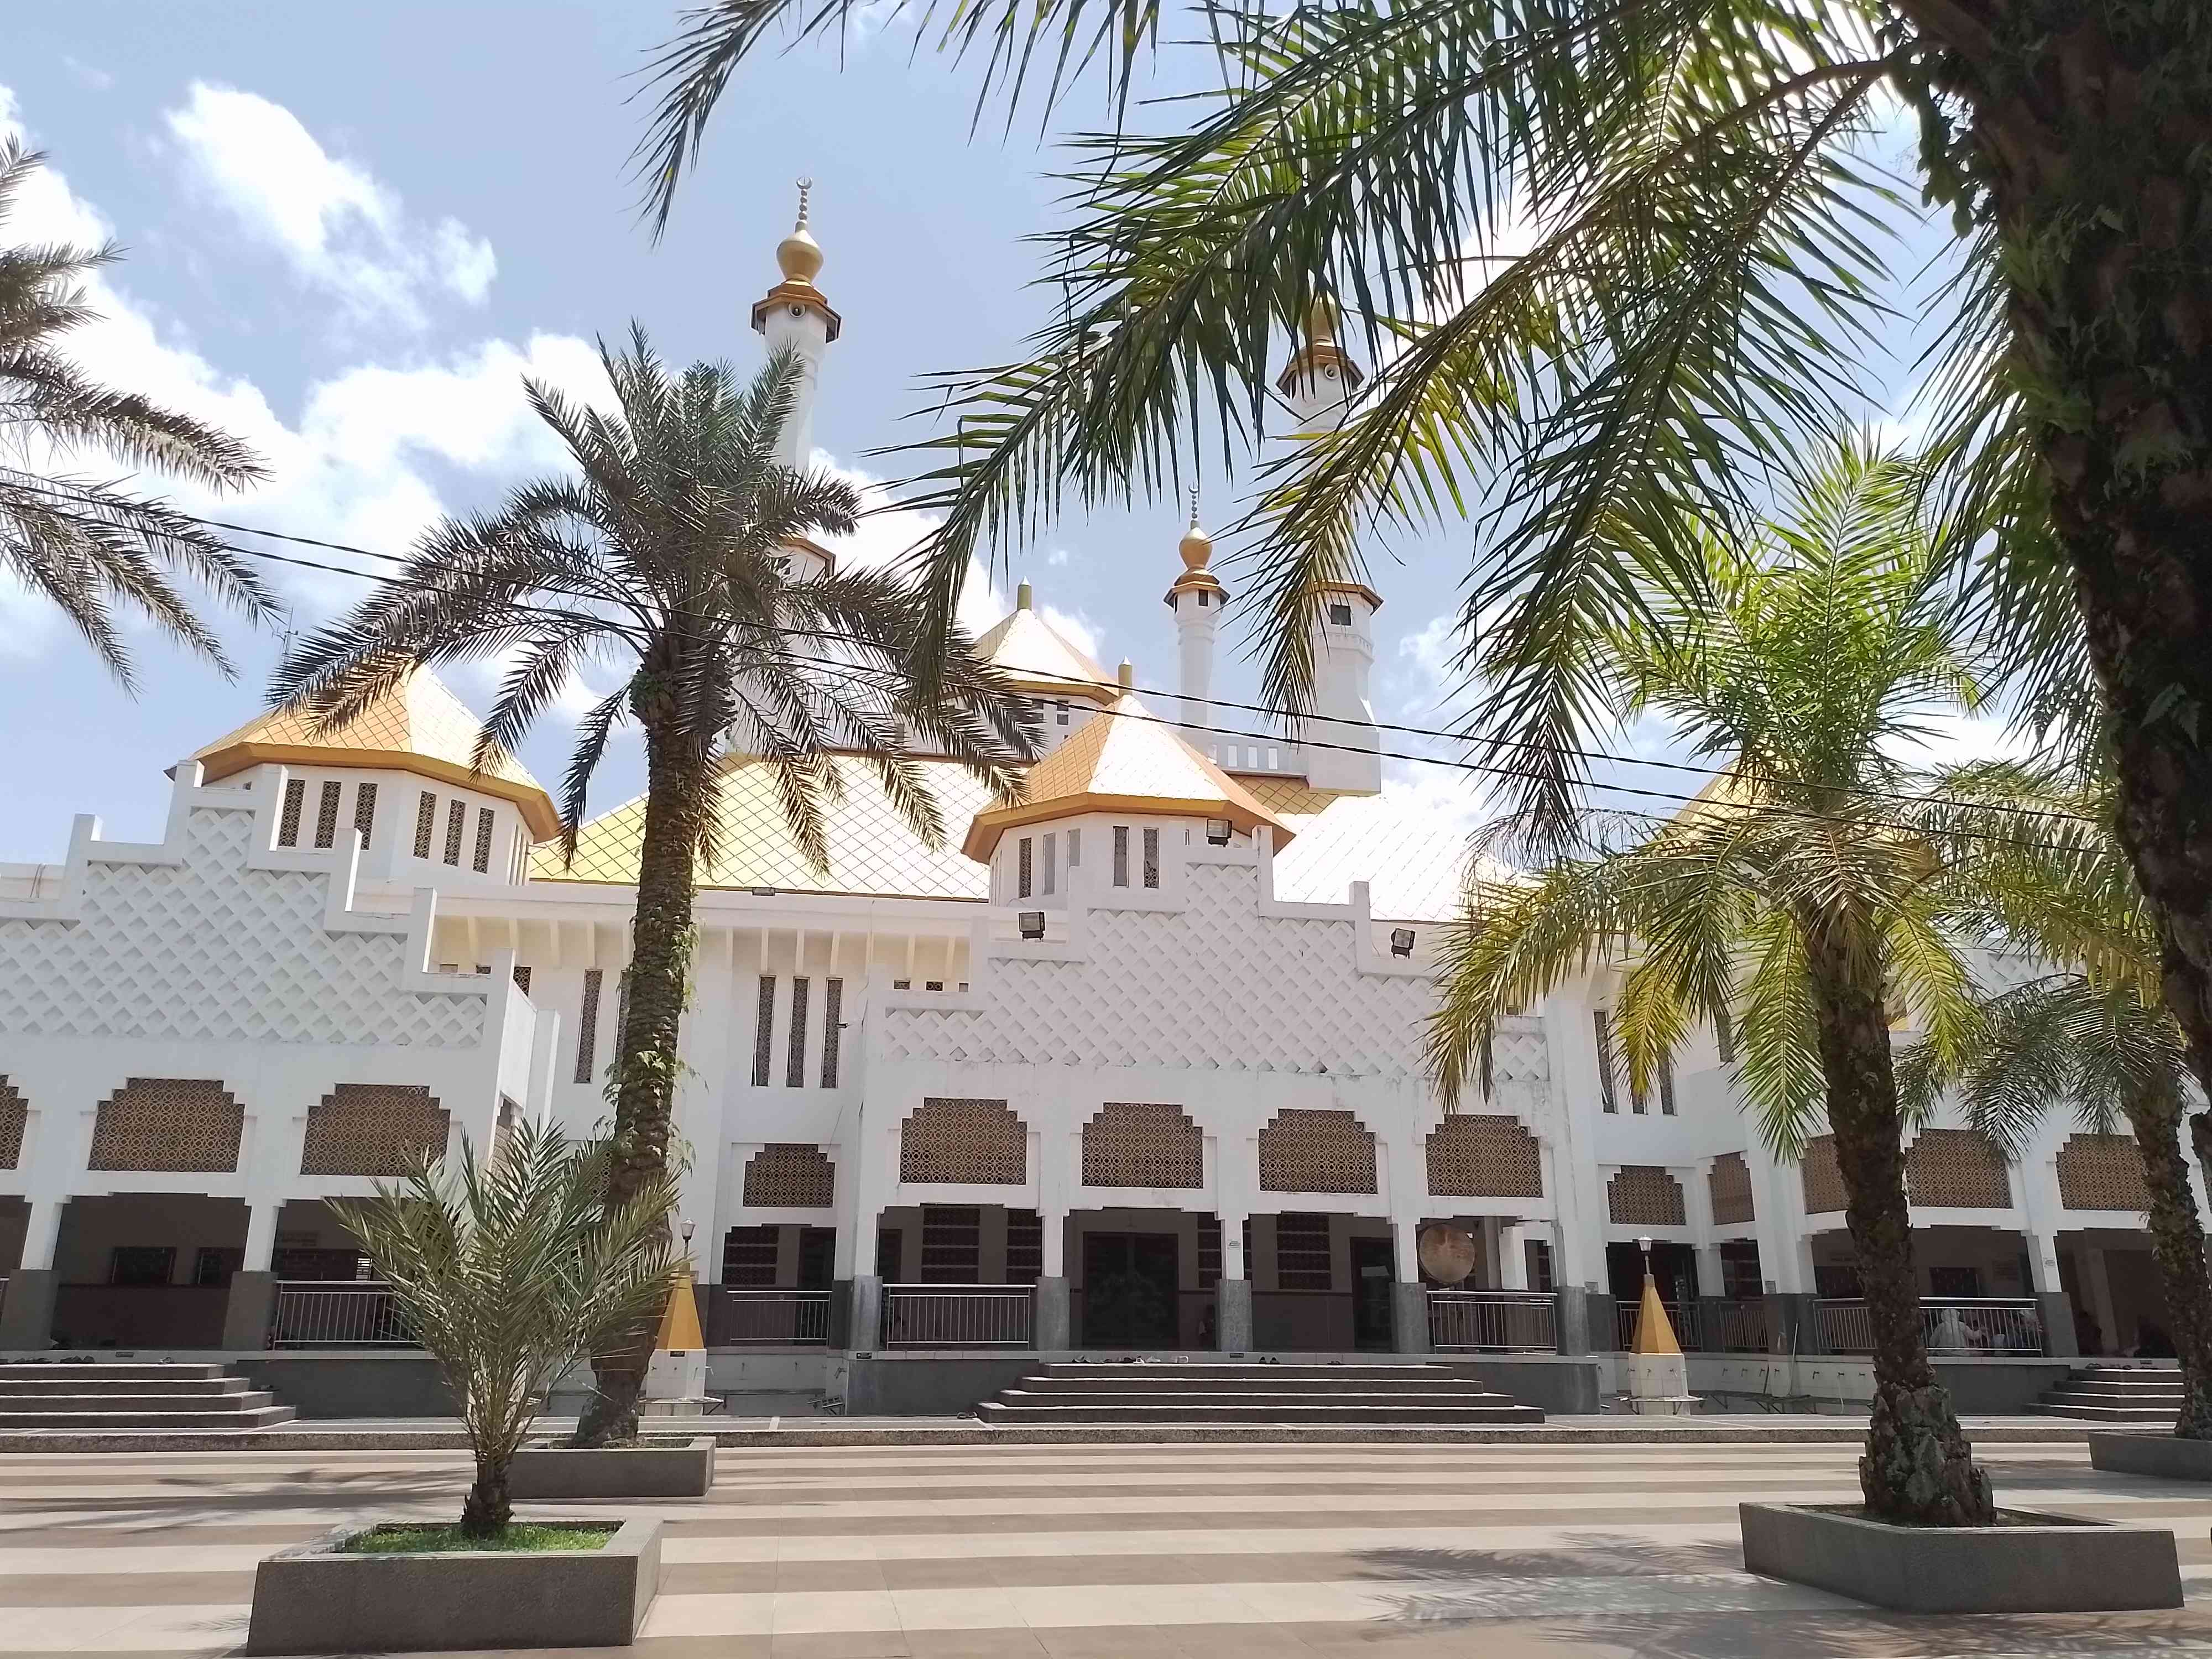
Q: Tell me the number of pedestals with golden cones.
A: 2